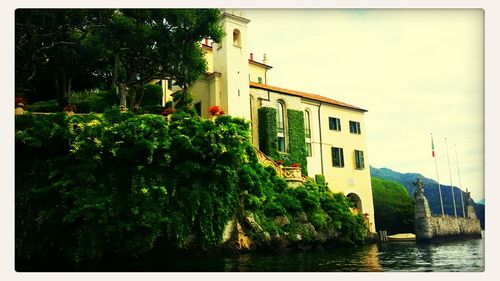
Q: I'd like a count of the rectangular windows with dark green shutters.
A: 4